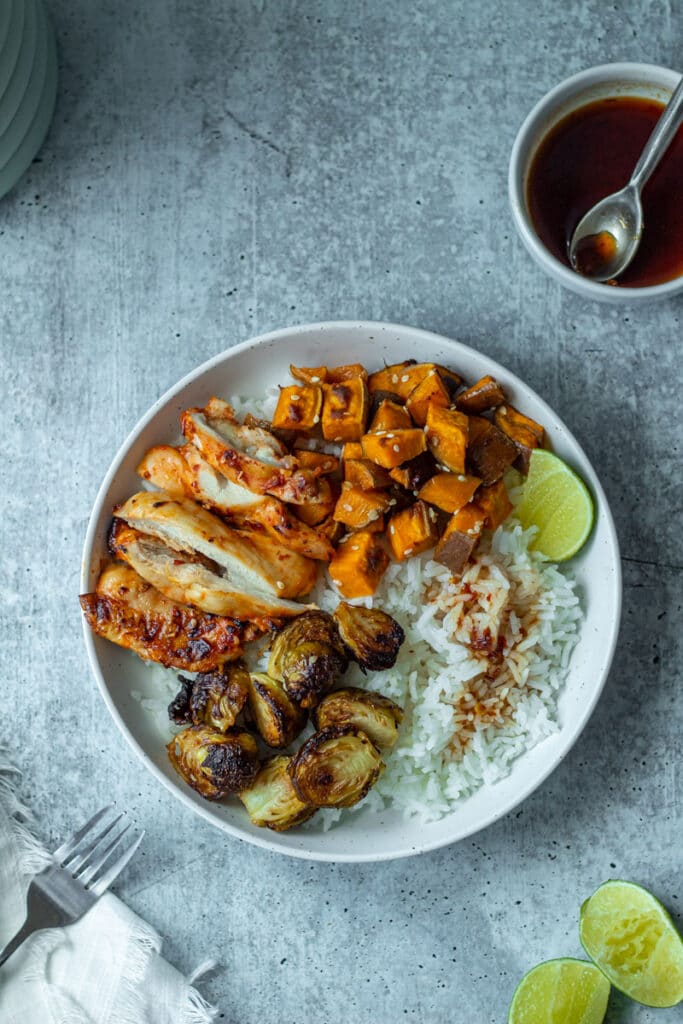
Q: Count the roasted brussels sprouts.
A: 8